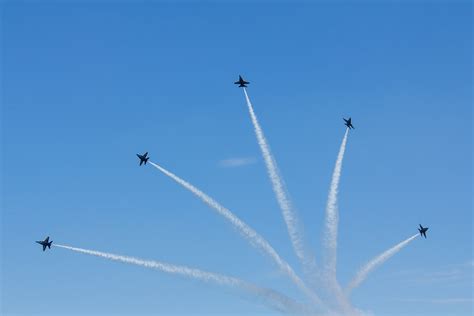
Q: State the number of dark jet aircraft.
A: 5